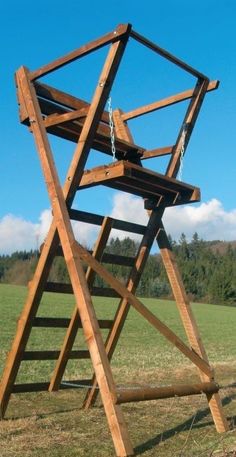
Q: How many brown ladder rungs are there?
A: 6